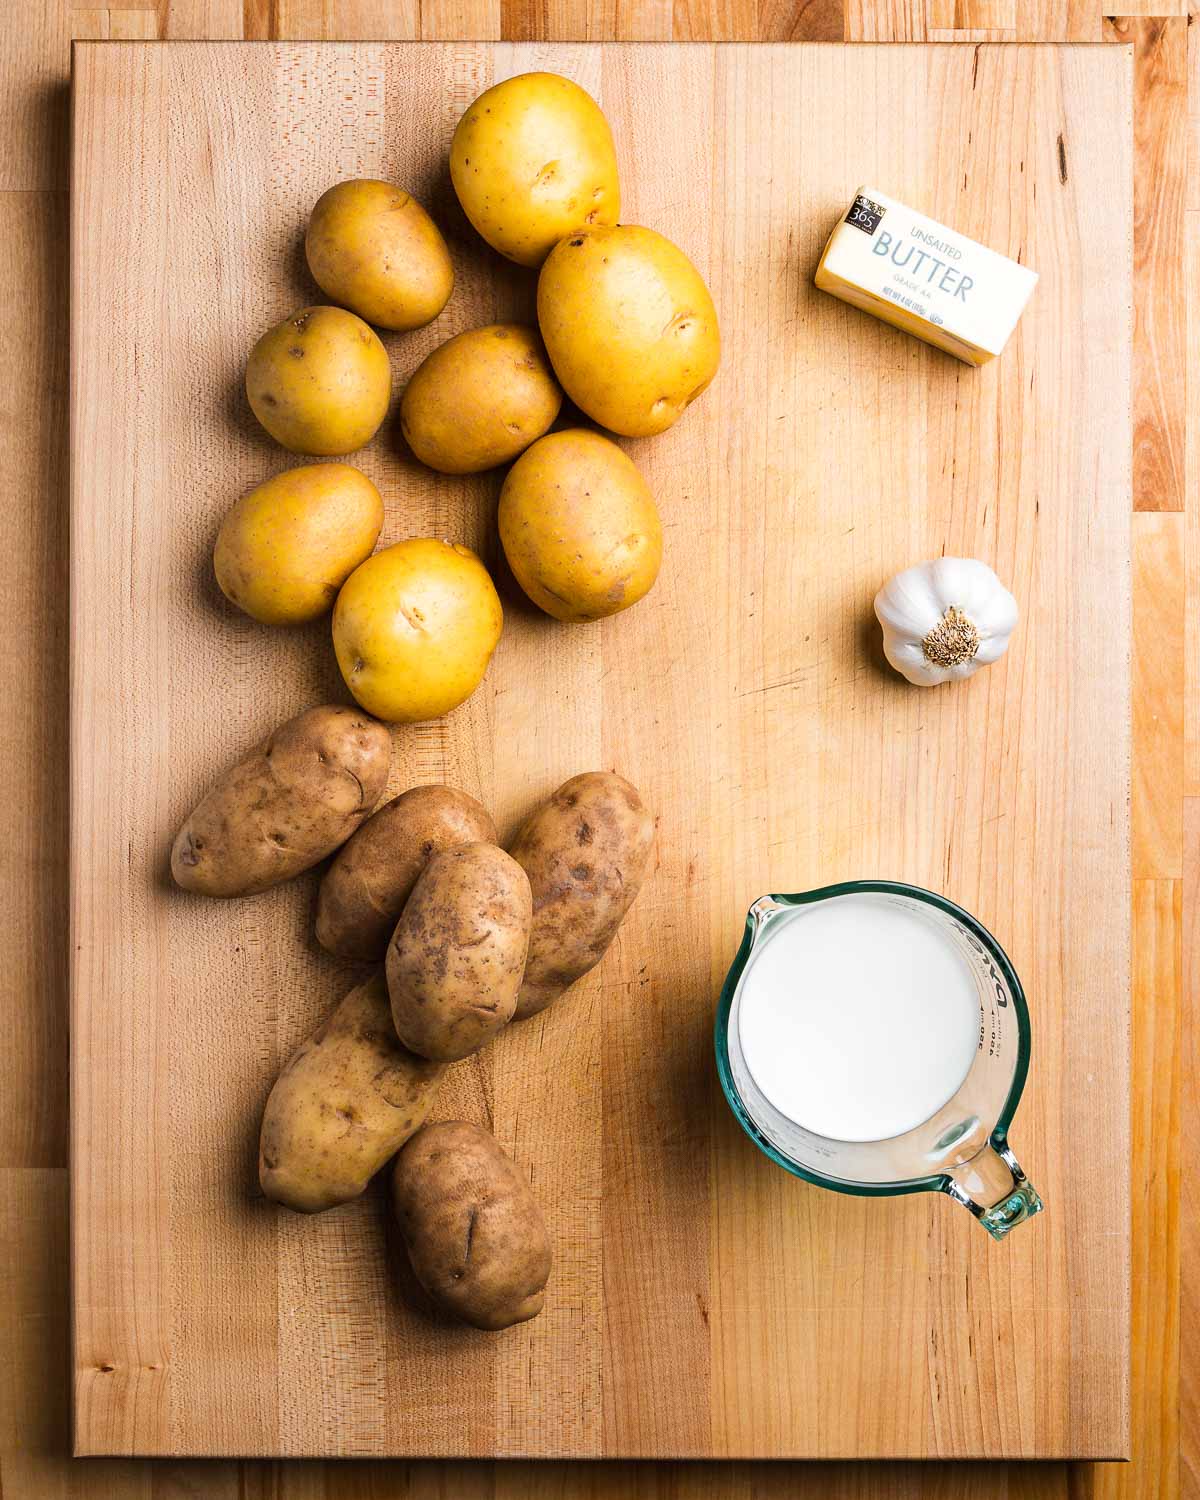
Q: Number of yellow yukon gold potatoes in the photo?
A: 8